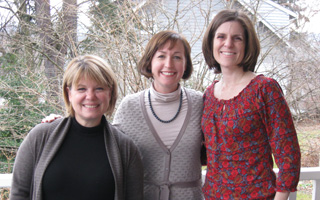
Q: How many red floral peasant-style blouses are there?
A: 1